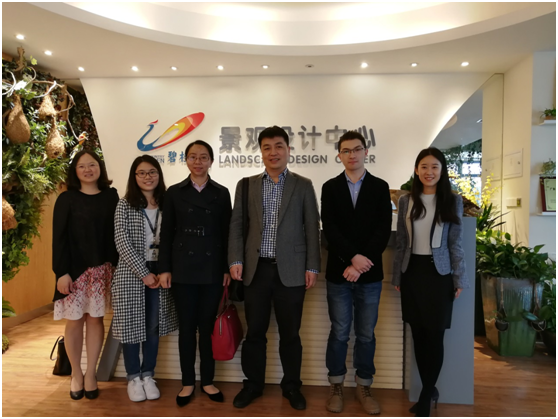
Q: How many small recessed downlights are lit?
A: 10